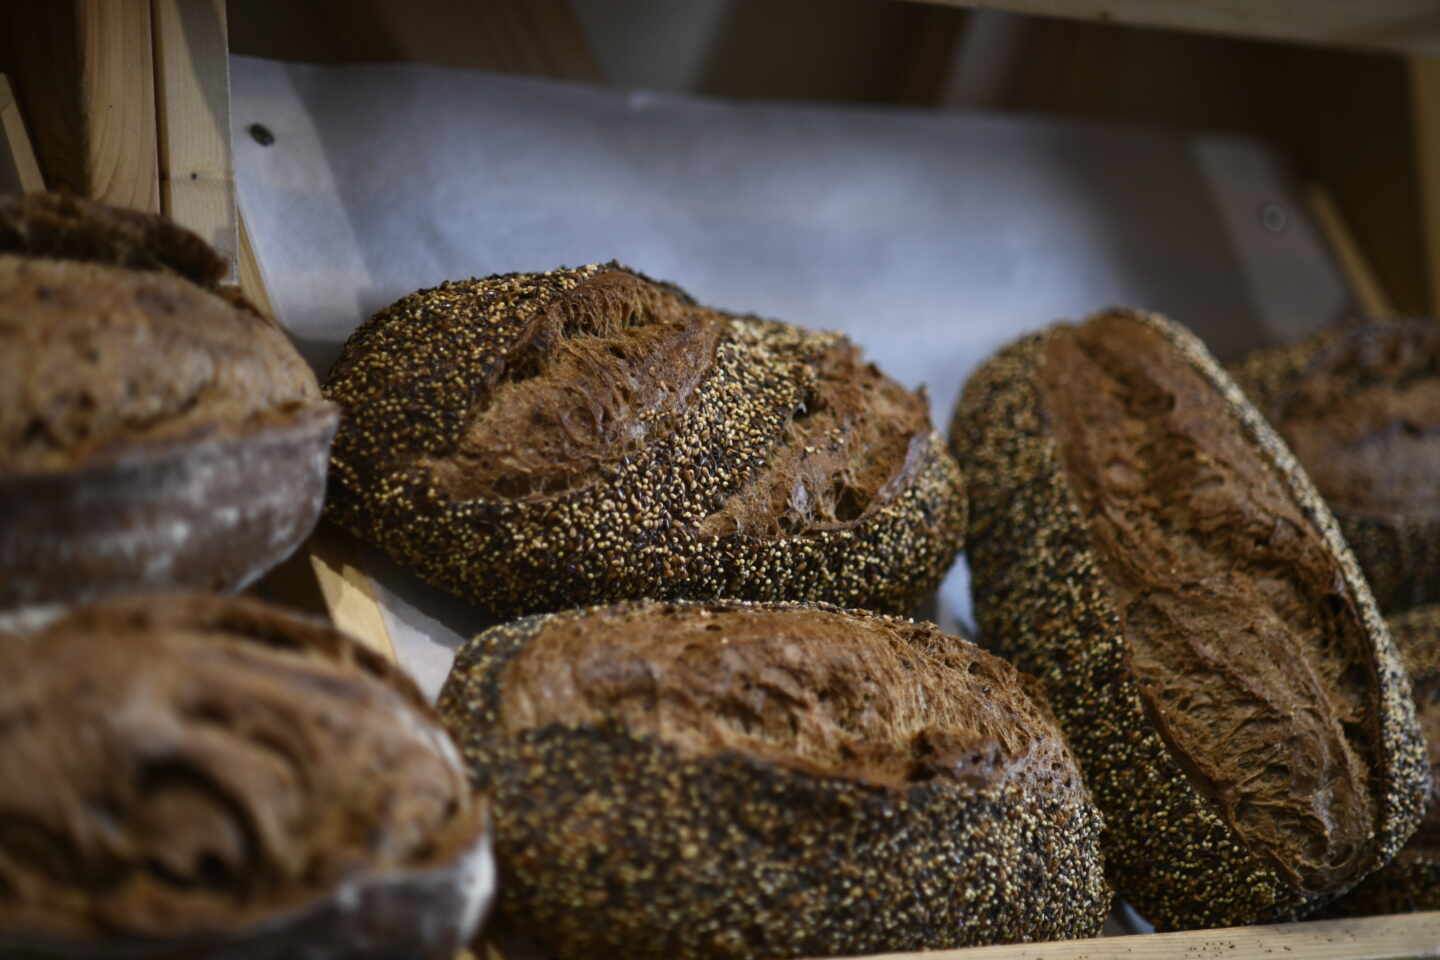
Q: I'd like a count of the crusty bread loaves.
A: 7